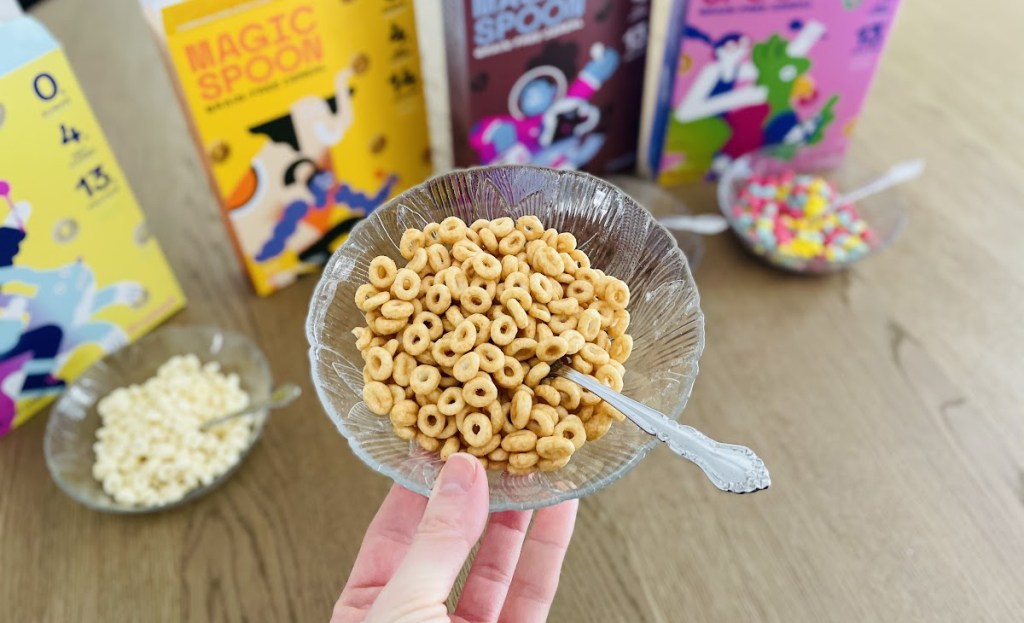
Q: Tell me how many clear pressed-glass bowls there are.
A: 4